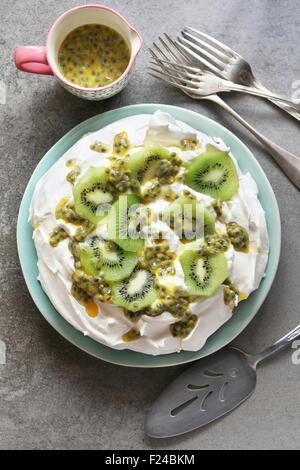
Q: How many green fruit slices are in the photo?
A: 8